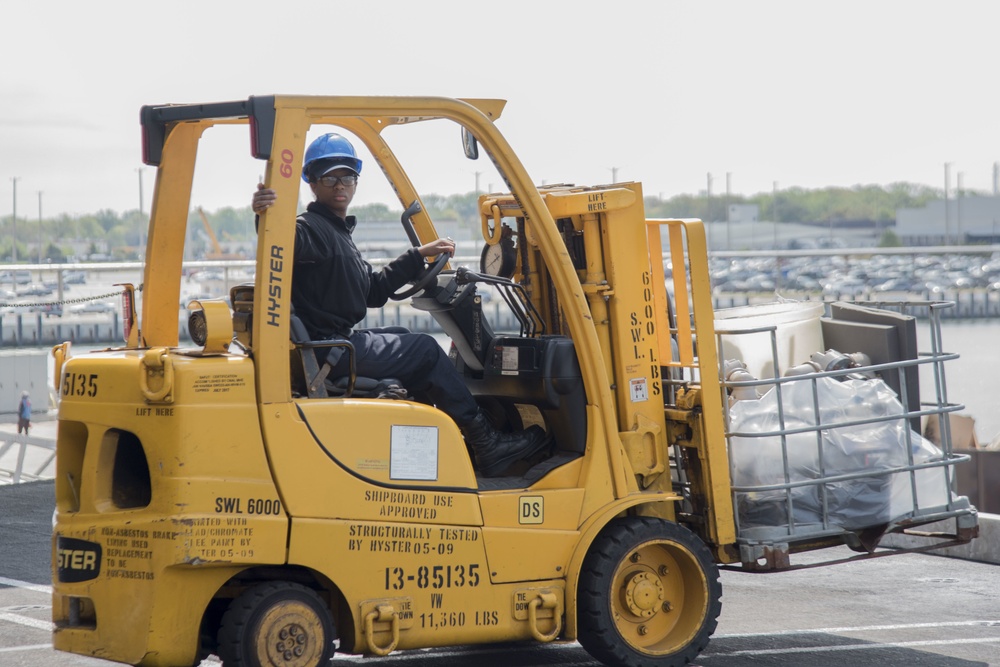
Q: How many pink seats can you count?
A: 0